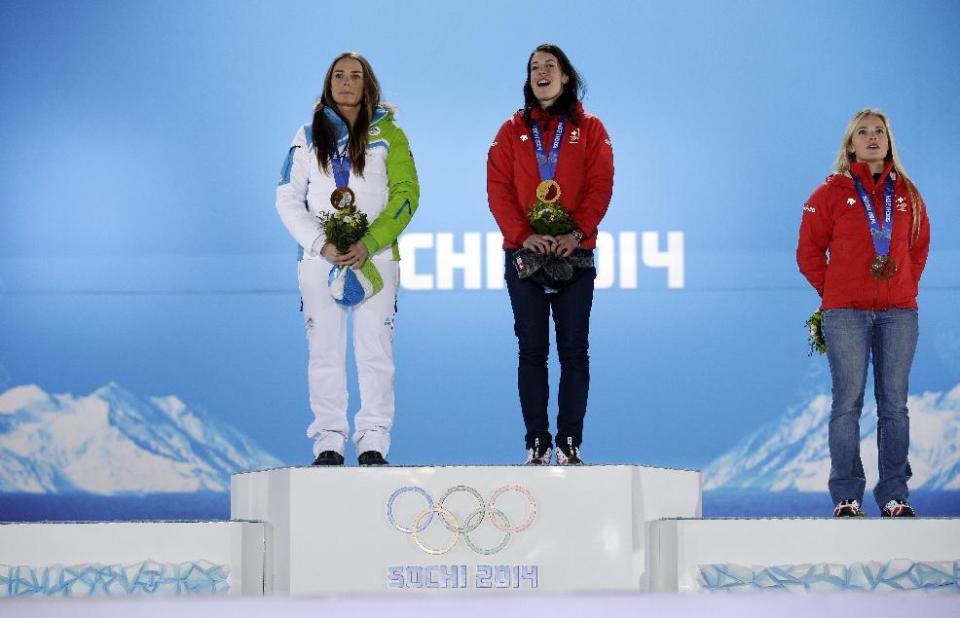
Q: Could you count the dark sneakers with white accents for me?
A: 4